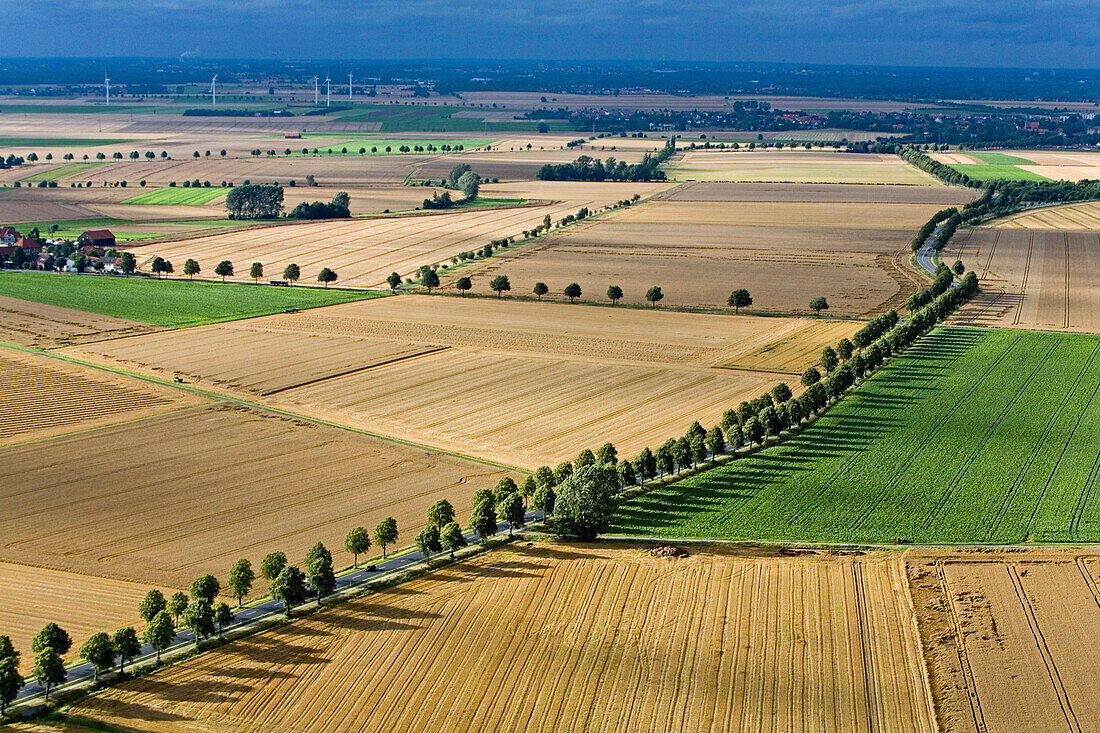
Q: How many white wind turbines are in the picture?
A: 5